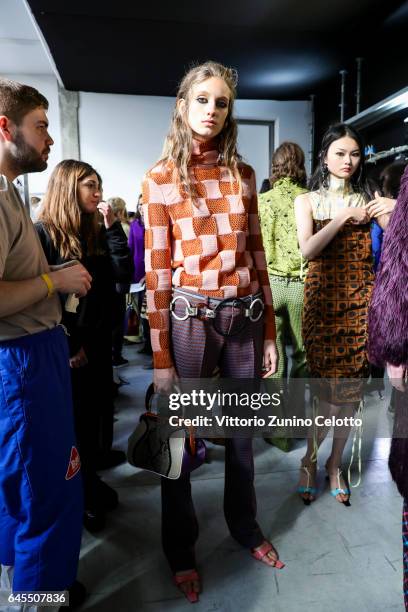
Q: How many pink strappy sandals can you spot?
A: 2